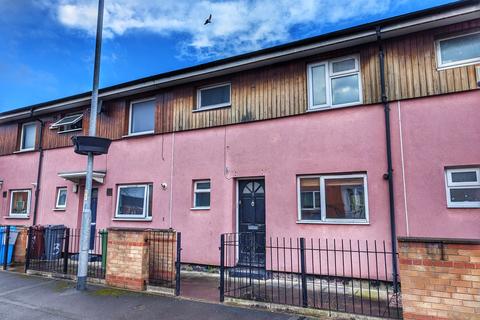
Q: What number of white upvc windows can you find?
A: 12